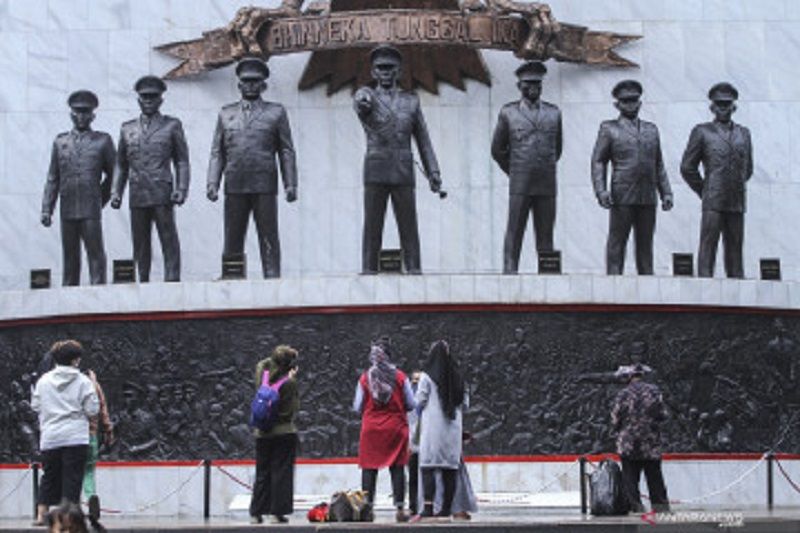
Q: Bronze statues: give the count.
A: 7